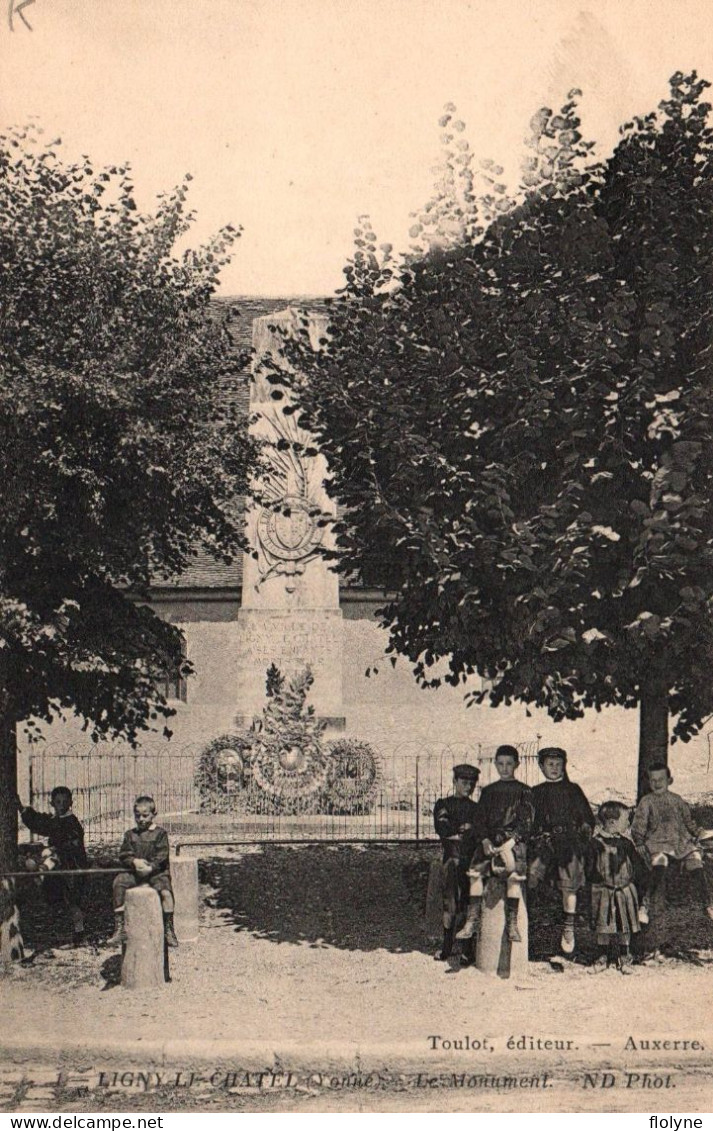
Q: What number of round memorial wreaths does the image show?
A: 3